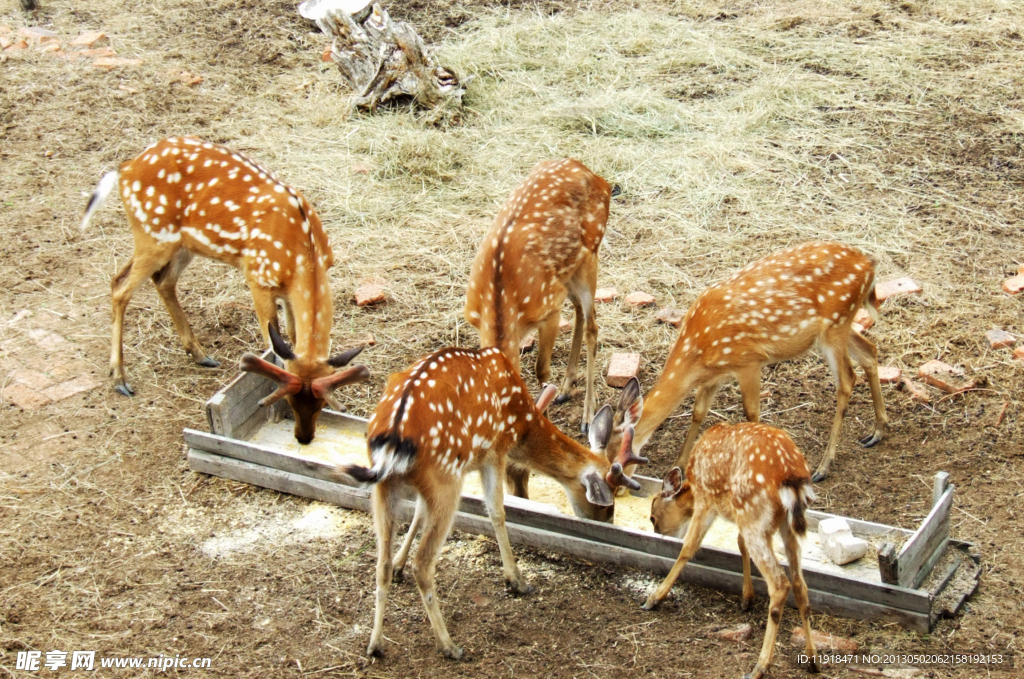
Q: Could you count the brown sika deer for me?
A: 5